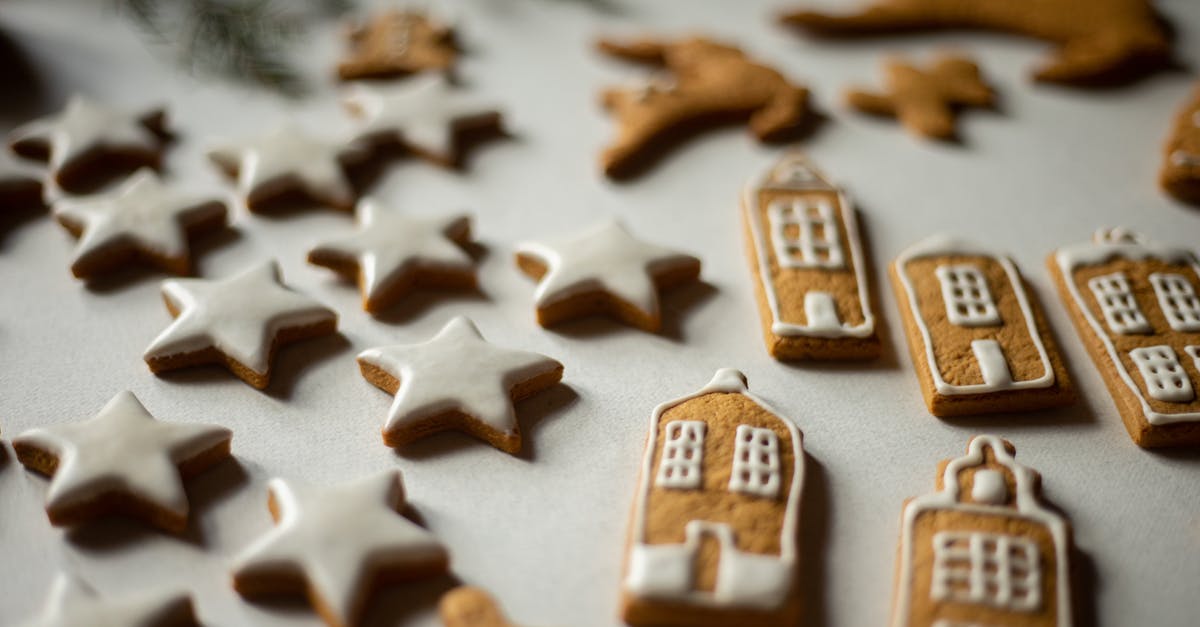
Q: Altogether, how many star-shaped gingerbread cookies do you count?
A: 11